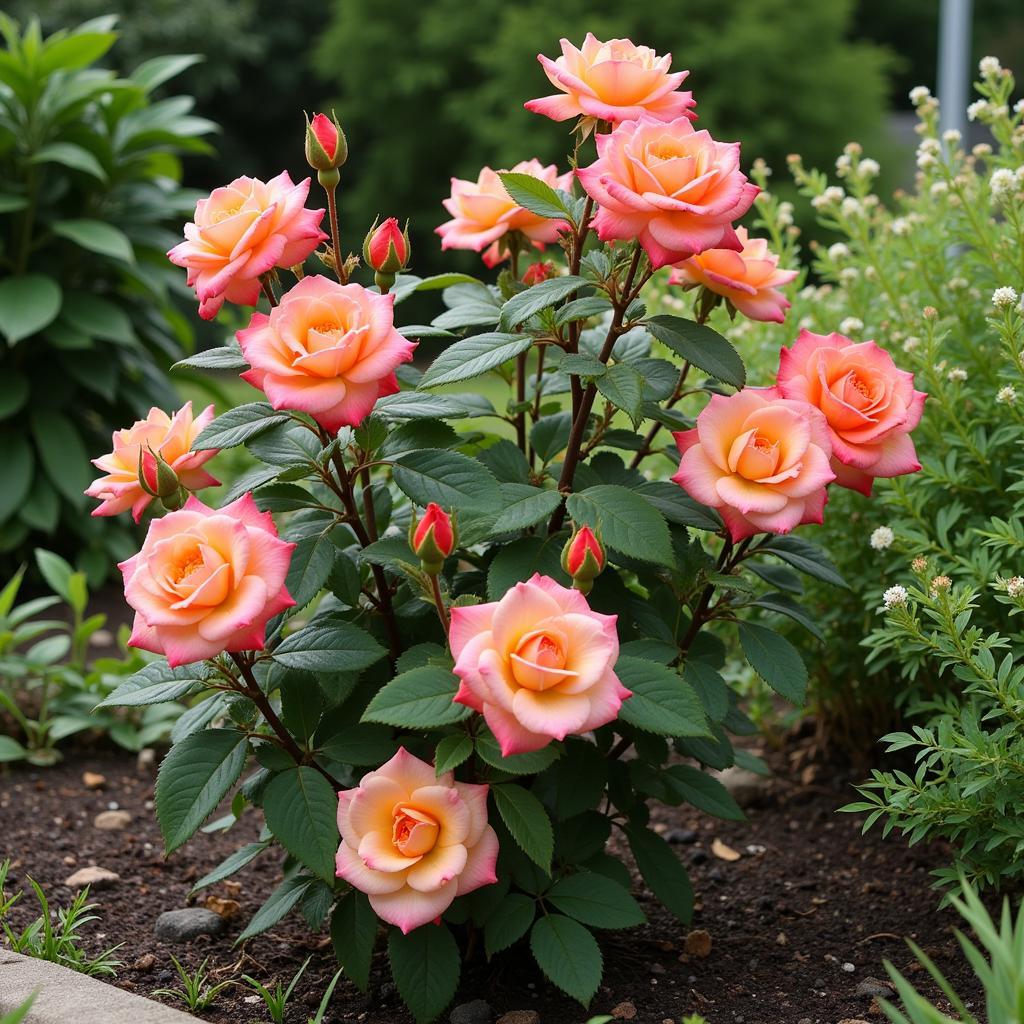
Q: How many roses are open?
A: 12